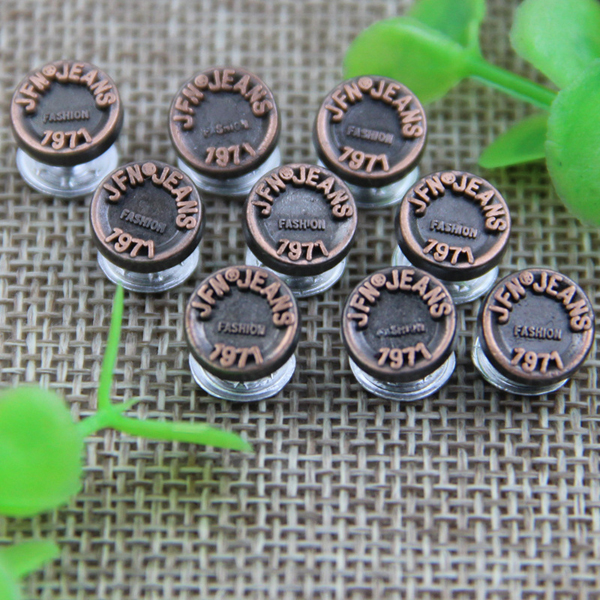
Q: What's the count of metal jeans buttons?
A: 9